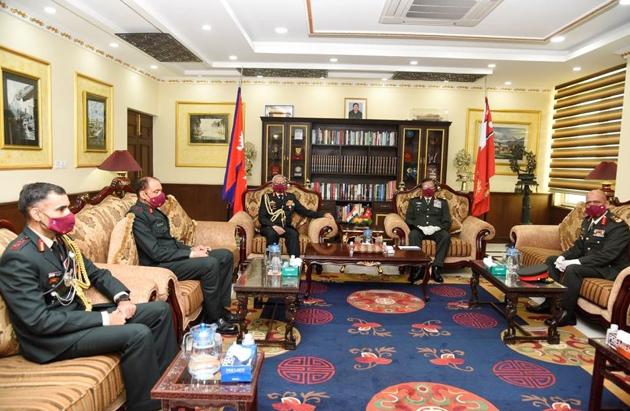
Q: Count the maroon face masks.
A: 5